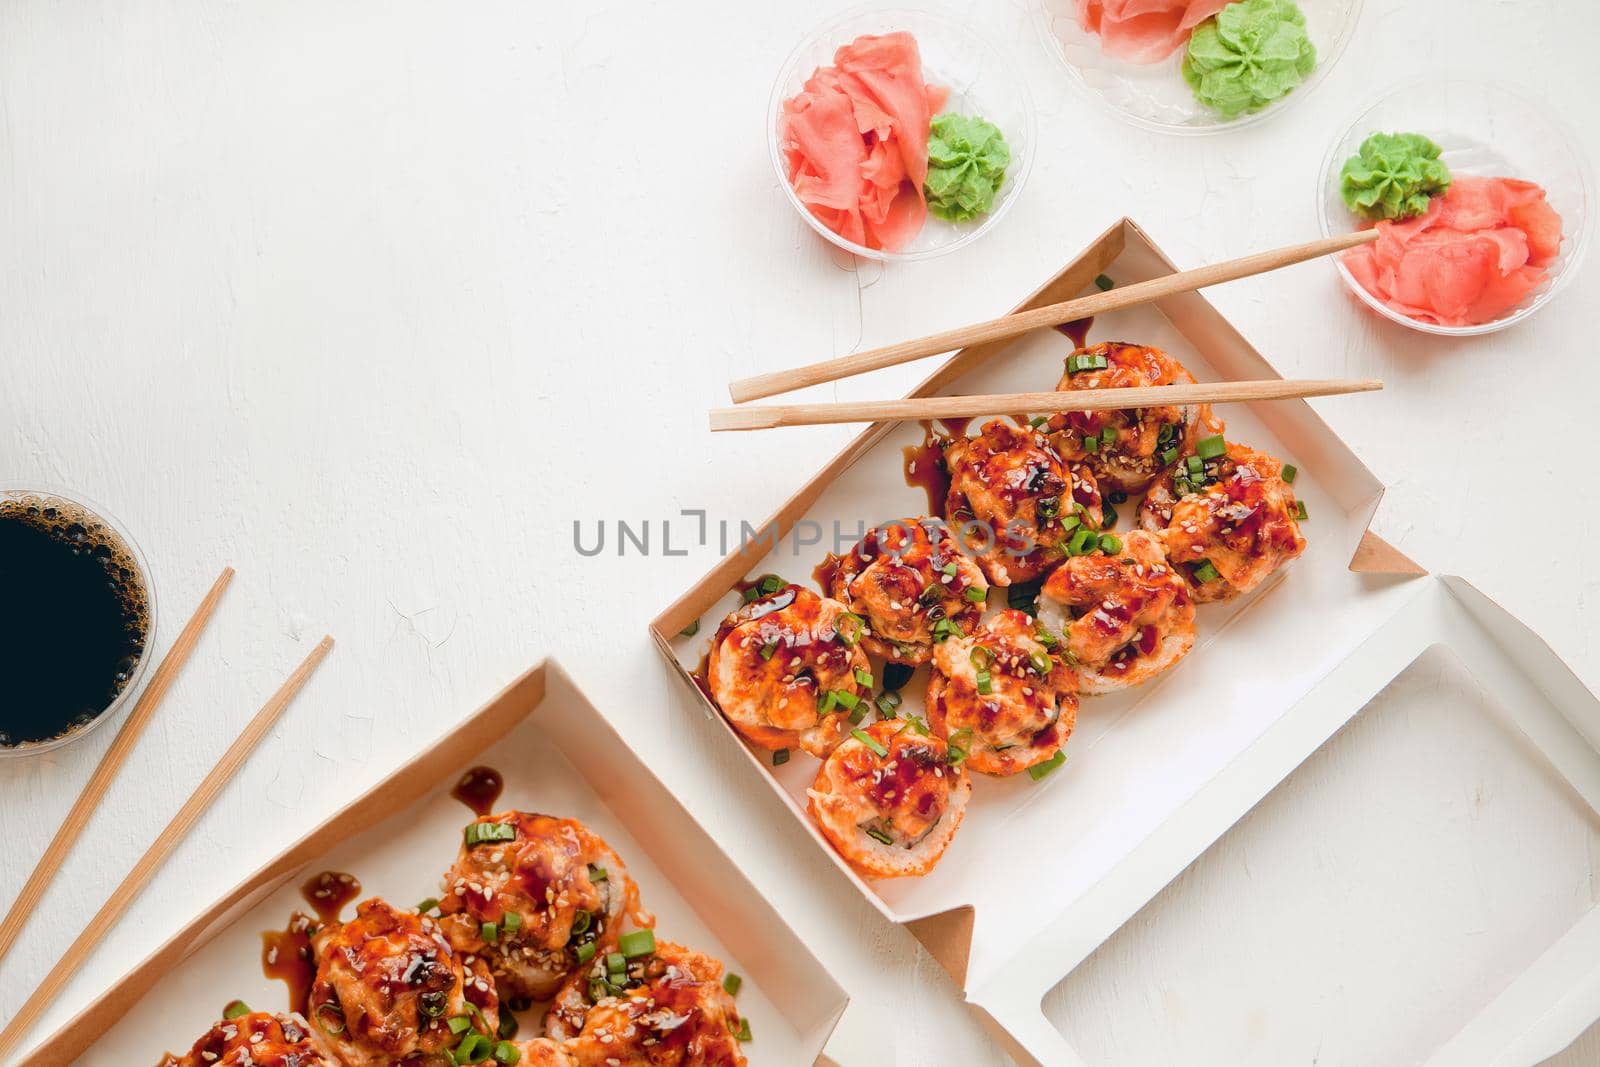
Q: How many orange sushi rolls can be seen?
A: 13